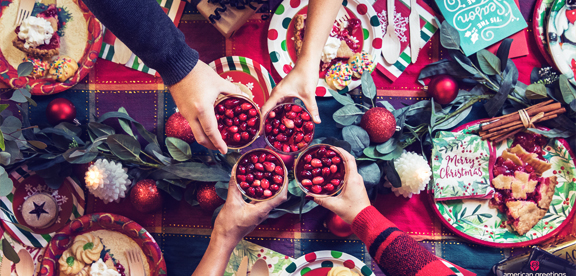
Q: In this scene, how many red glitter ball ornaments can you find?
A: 4